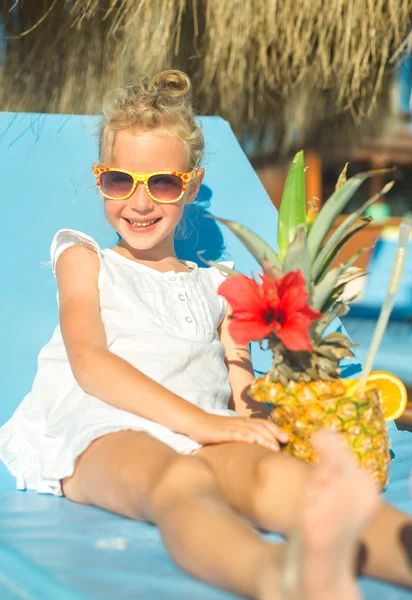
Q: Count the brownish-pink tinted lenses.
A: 2